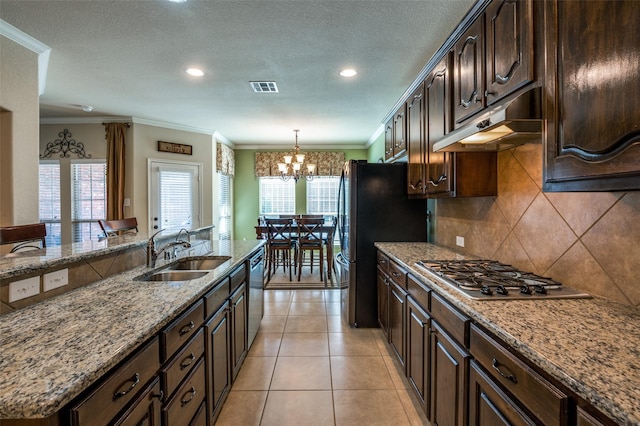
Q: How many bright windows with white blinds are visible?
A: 6